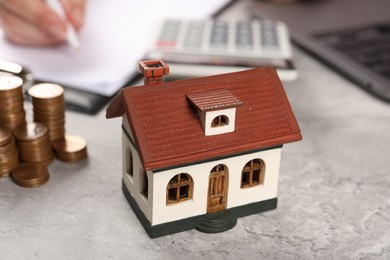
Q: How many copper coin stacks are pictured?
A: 6